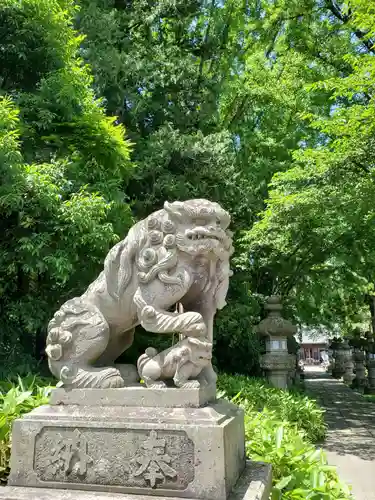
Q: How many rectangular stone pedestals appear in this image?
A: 1